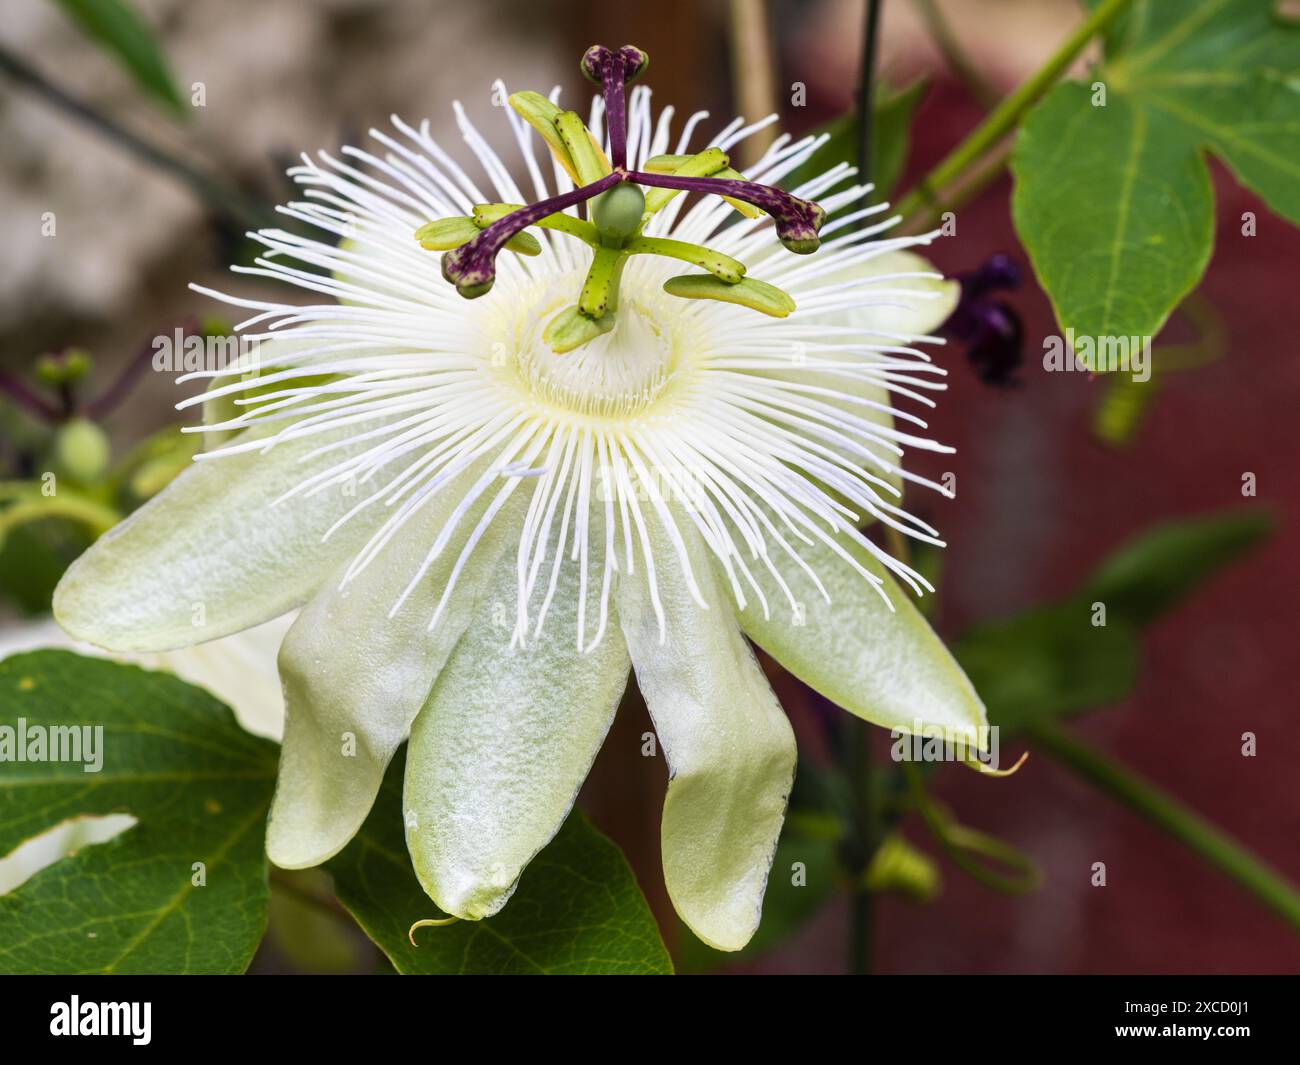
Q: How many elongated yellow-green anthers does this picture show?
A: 5